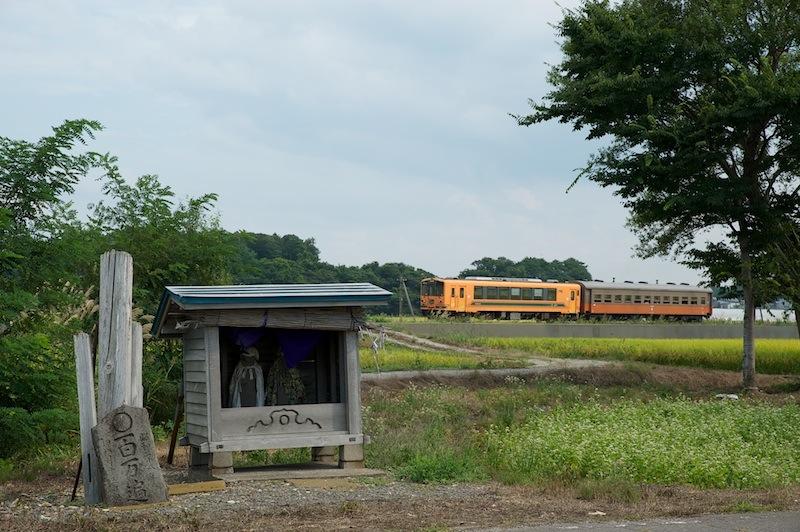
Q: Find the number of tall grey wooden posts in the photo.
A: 3